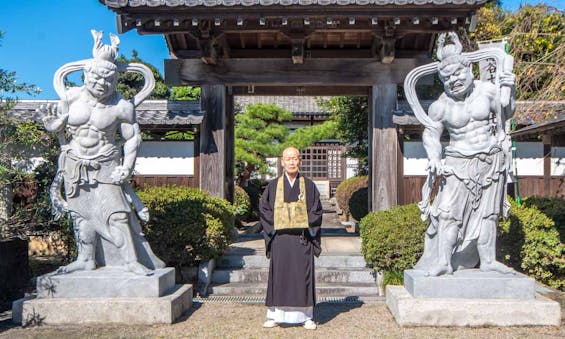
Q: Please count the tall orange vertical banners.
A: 0